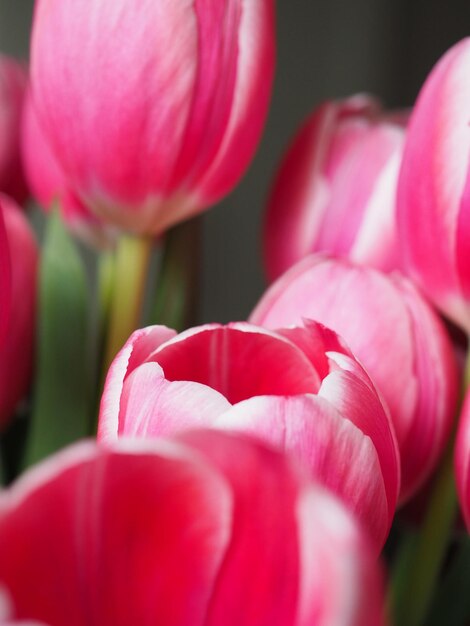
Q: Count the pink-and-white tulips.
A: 10